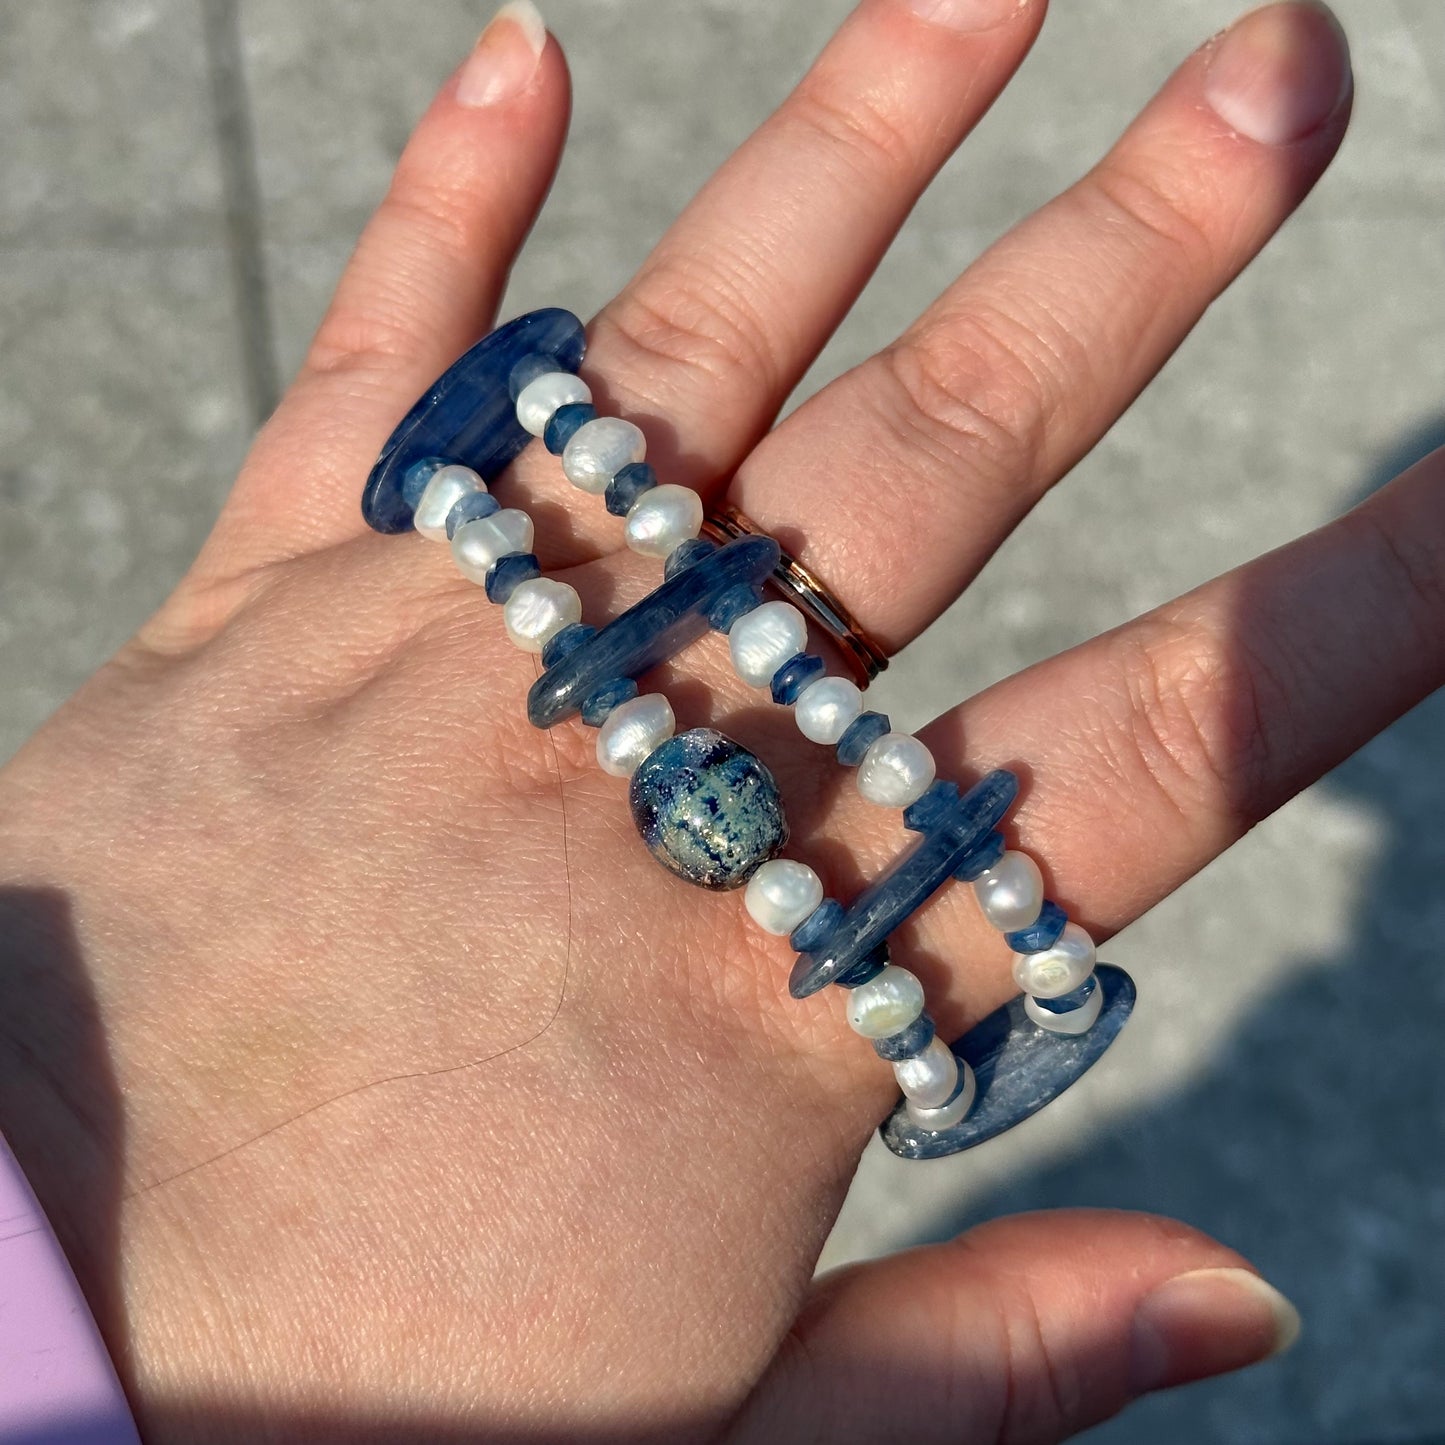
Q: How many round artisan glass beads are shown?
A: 1